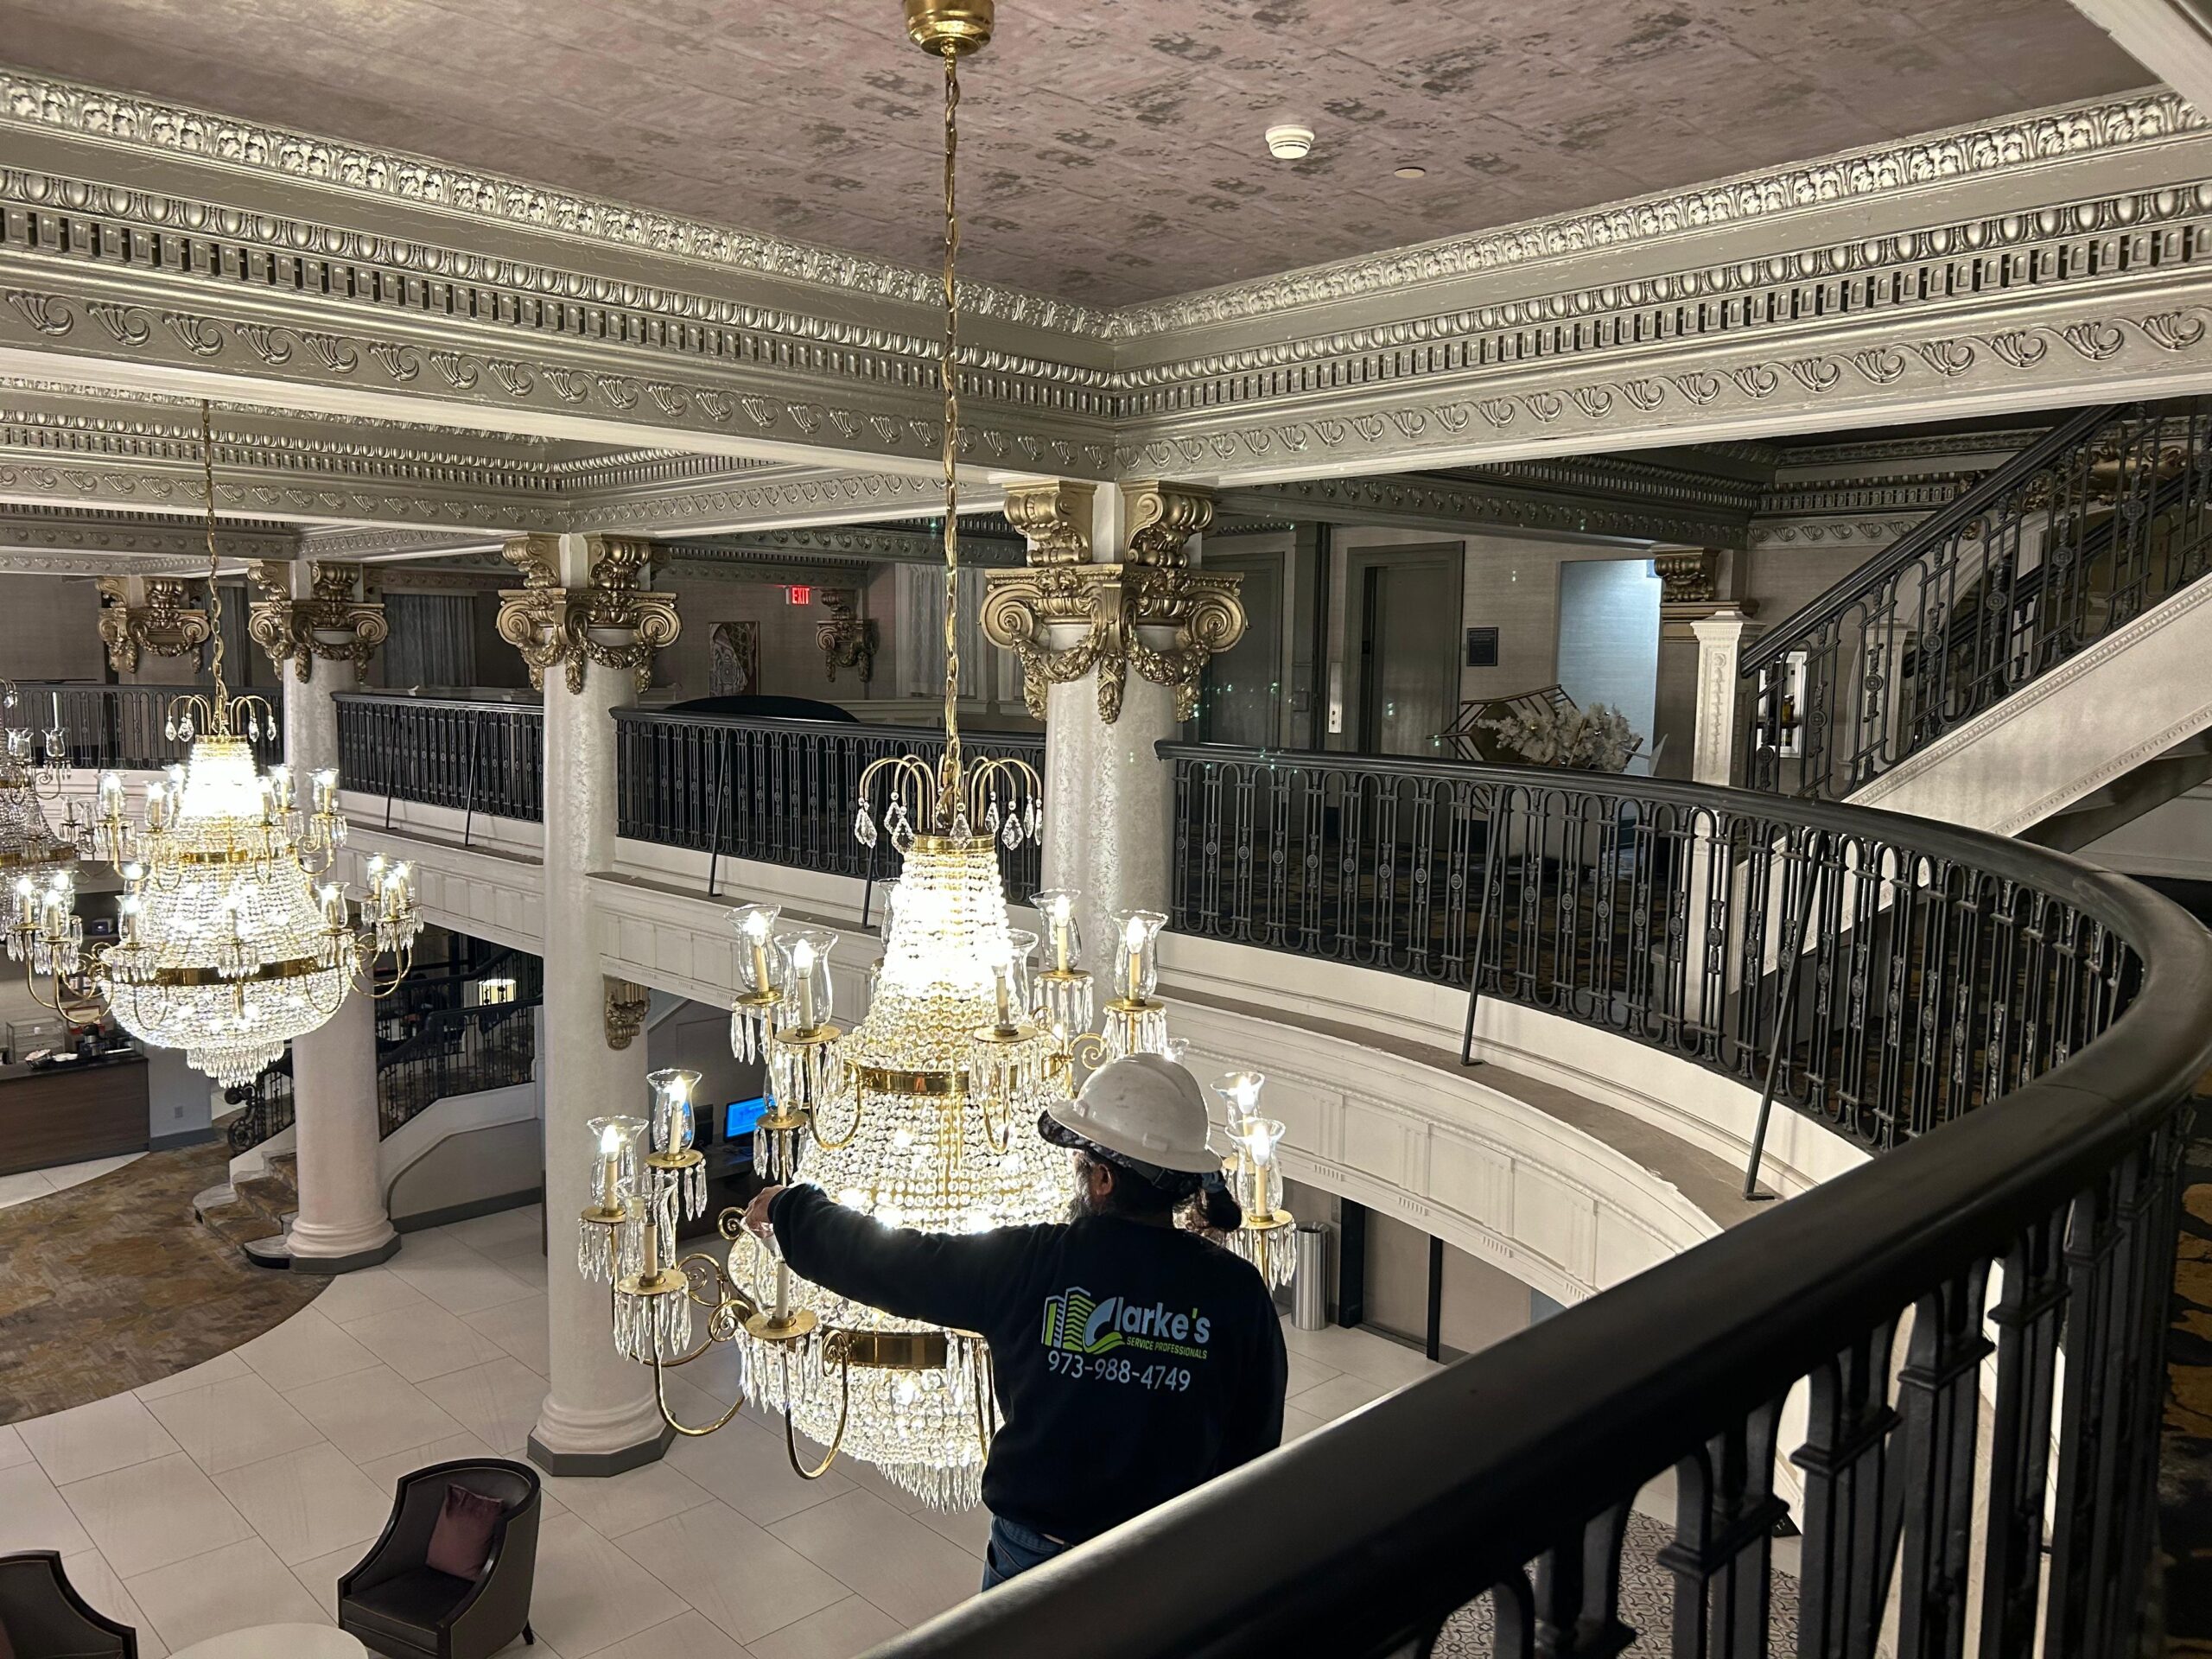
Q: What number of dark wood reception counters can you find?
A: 1